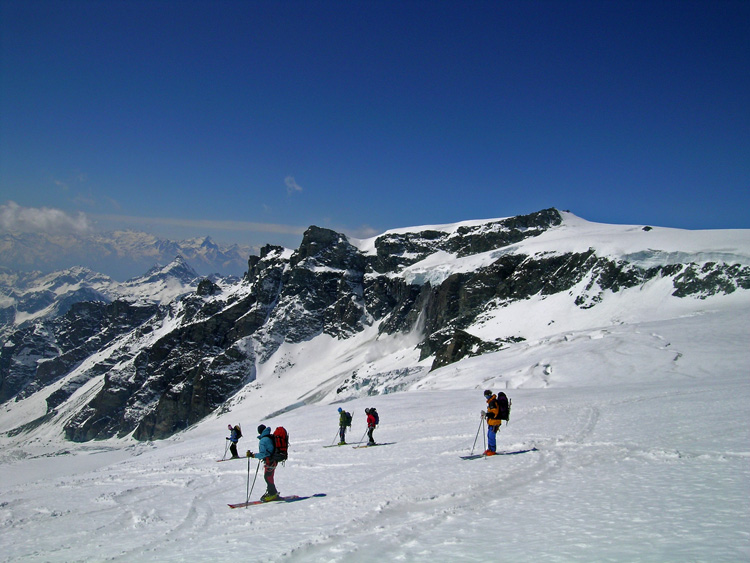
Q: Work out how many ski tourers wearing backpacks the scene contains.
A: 5